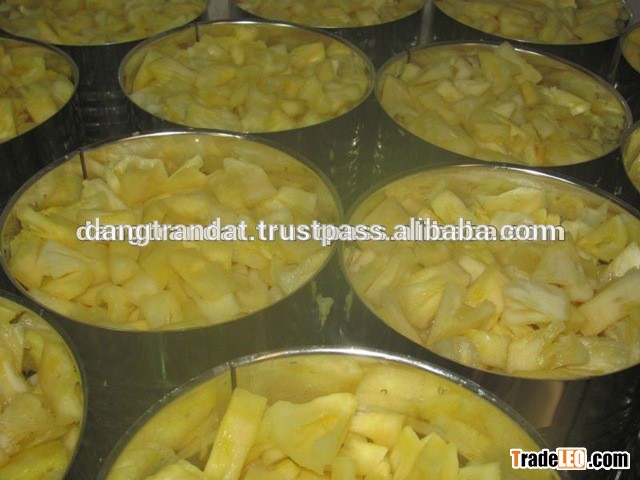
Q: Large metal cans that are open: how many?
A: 12